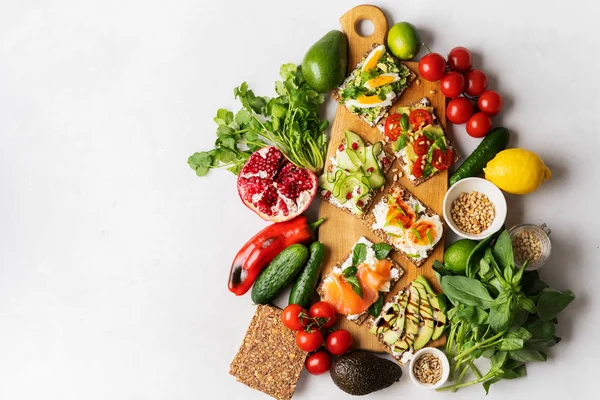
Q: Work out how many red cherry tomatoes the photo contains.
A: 12